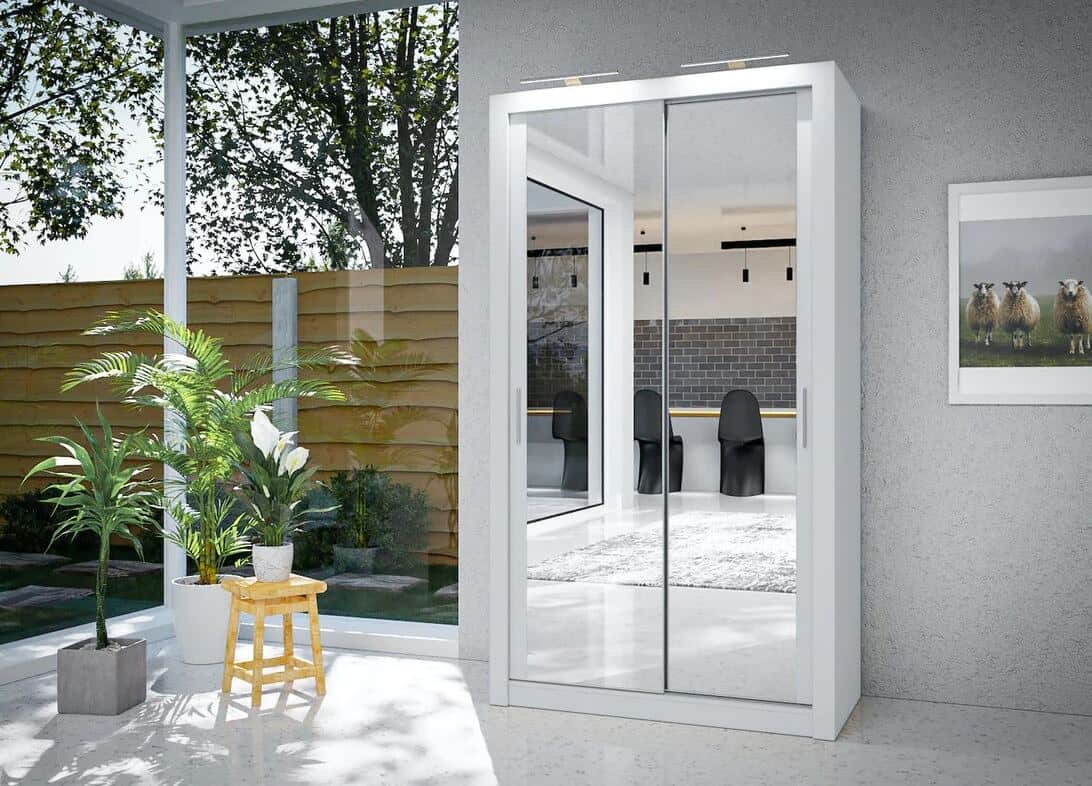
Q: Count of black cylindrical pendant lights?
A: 5